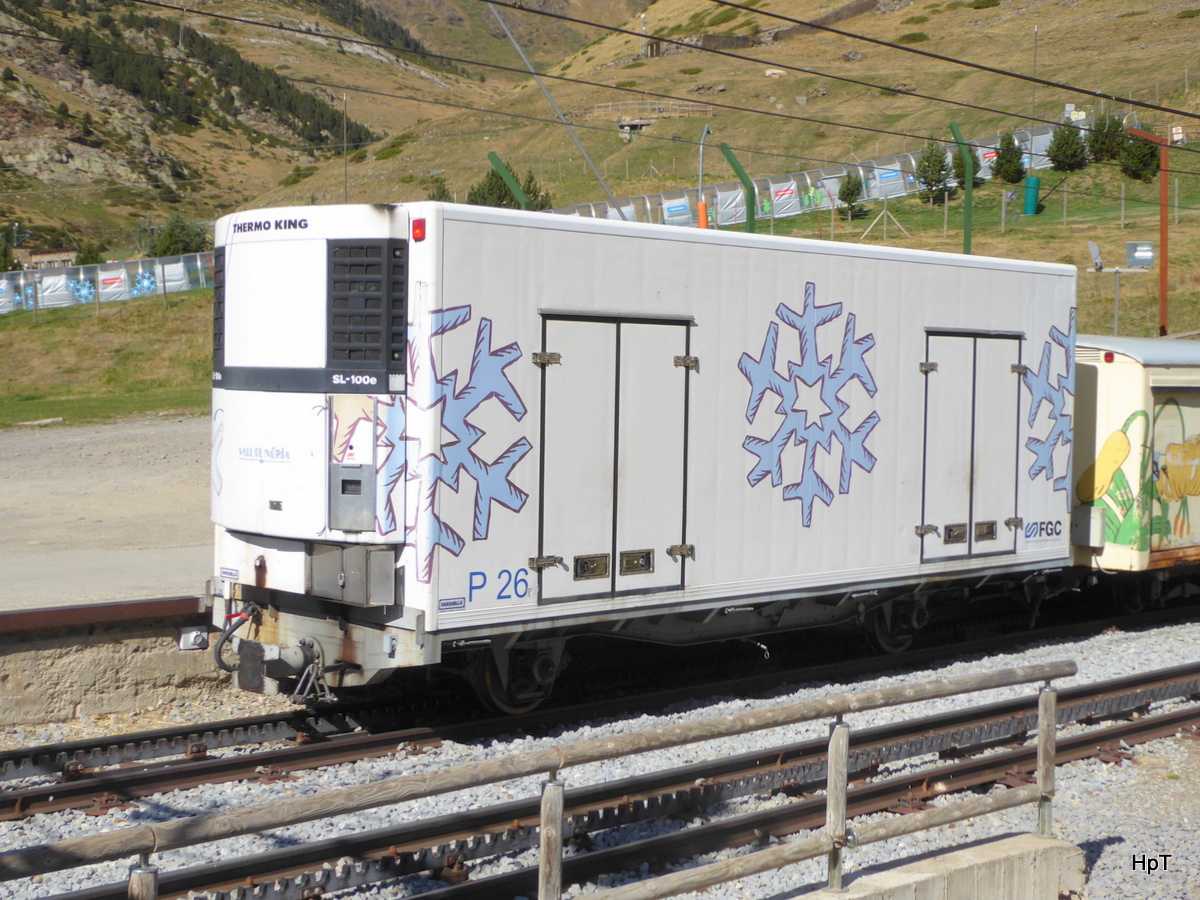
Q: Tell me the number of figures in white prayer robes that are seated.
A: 0